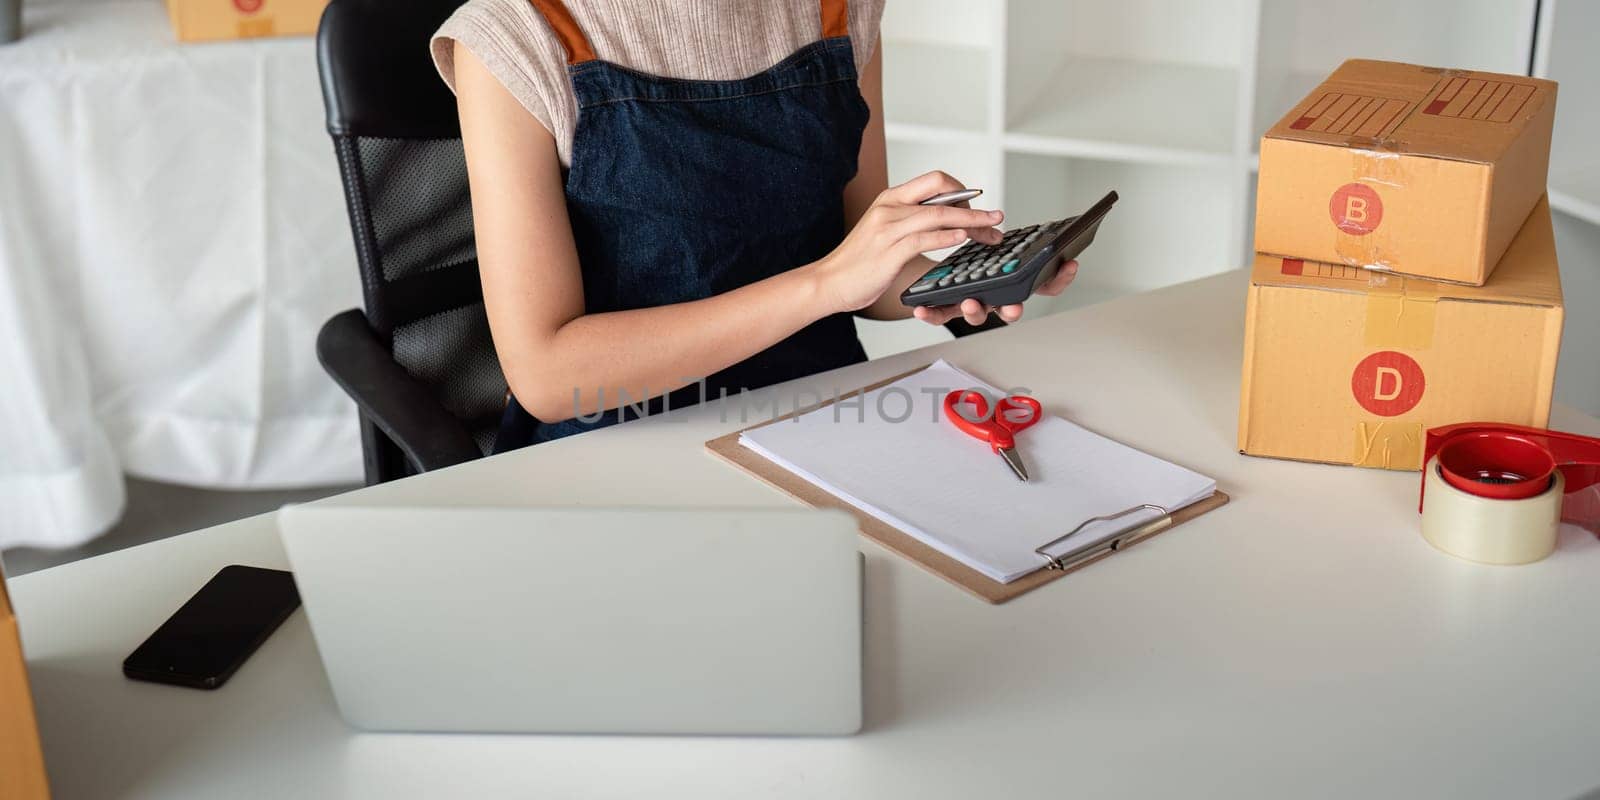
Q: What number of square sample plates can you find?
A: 0